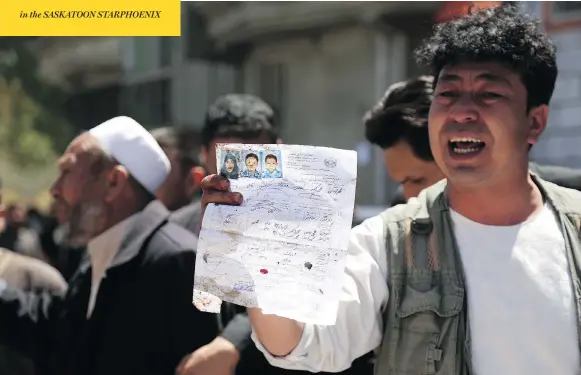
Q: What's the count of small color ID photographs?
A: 3